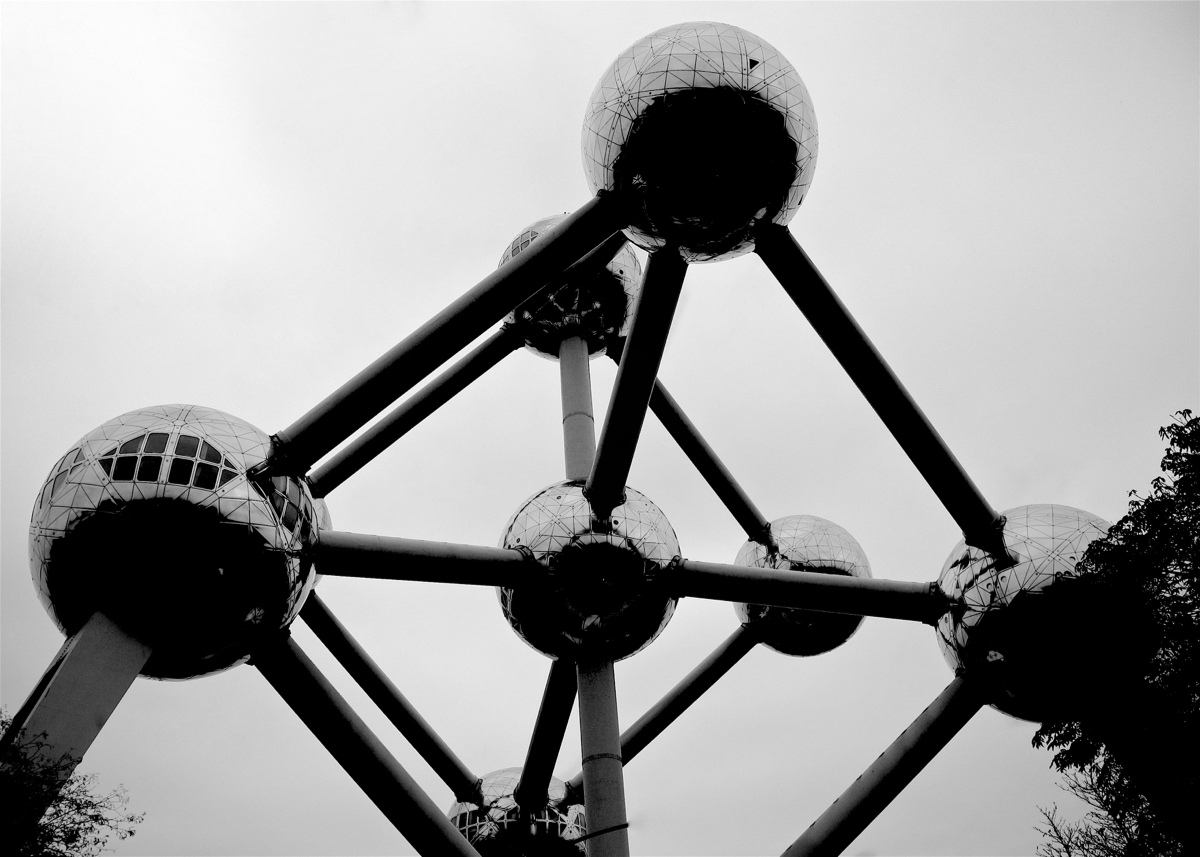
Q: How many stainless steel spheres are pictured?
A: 7